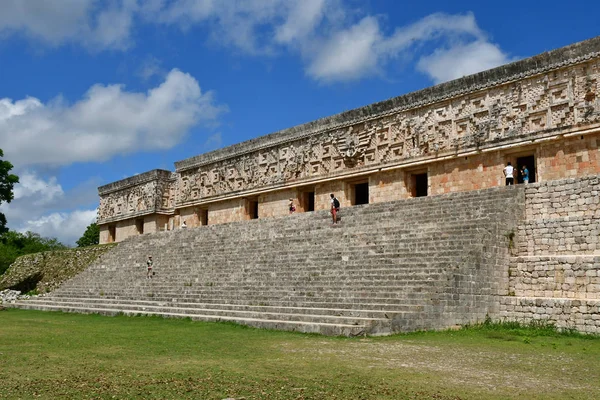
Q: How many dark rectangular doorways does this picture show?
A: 8